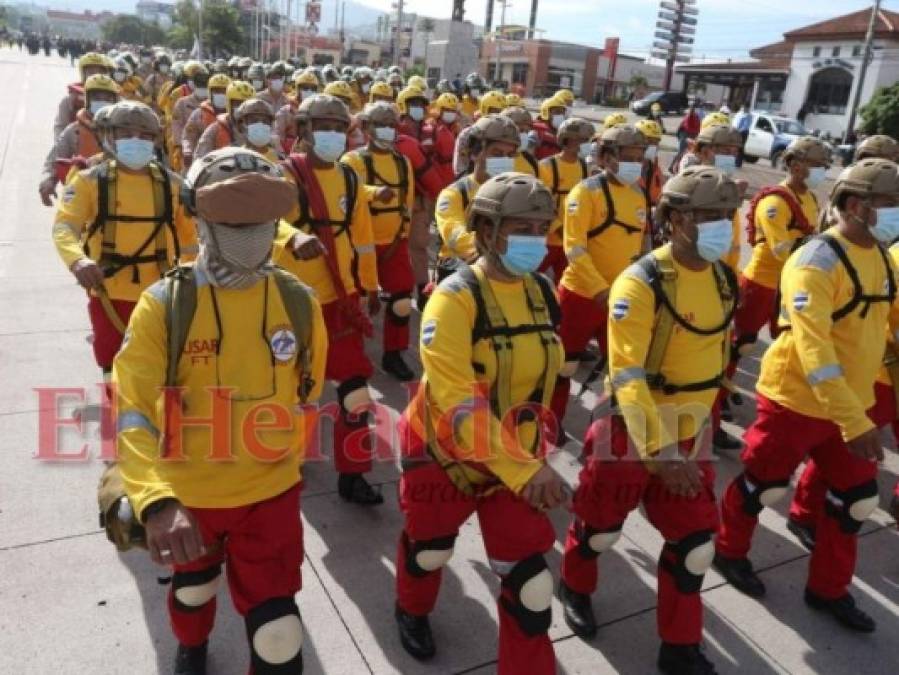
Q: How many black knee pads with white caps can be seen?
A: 12